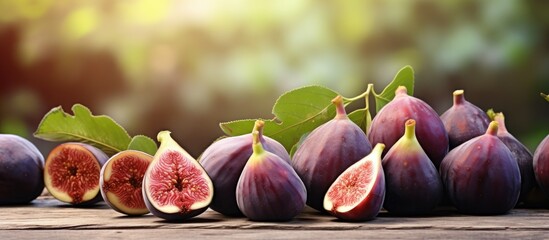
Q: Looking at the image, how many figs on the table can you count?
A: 14